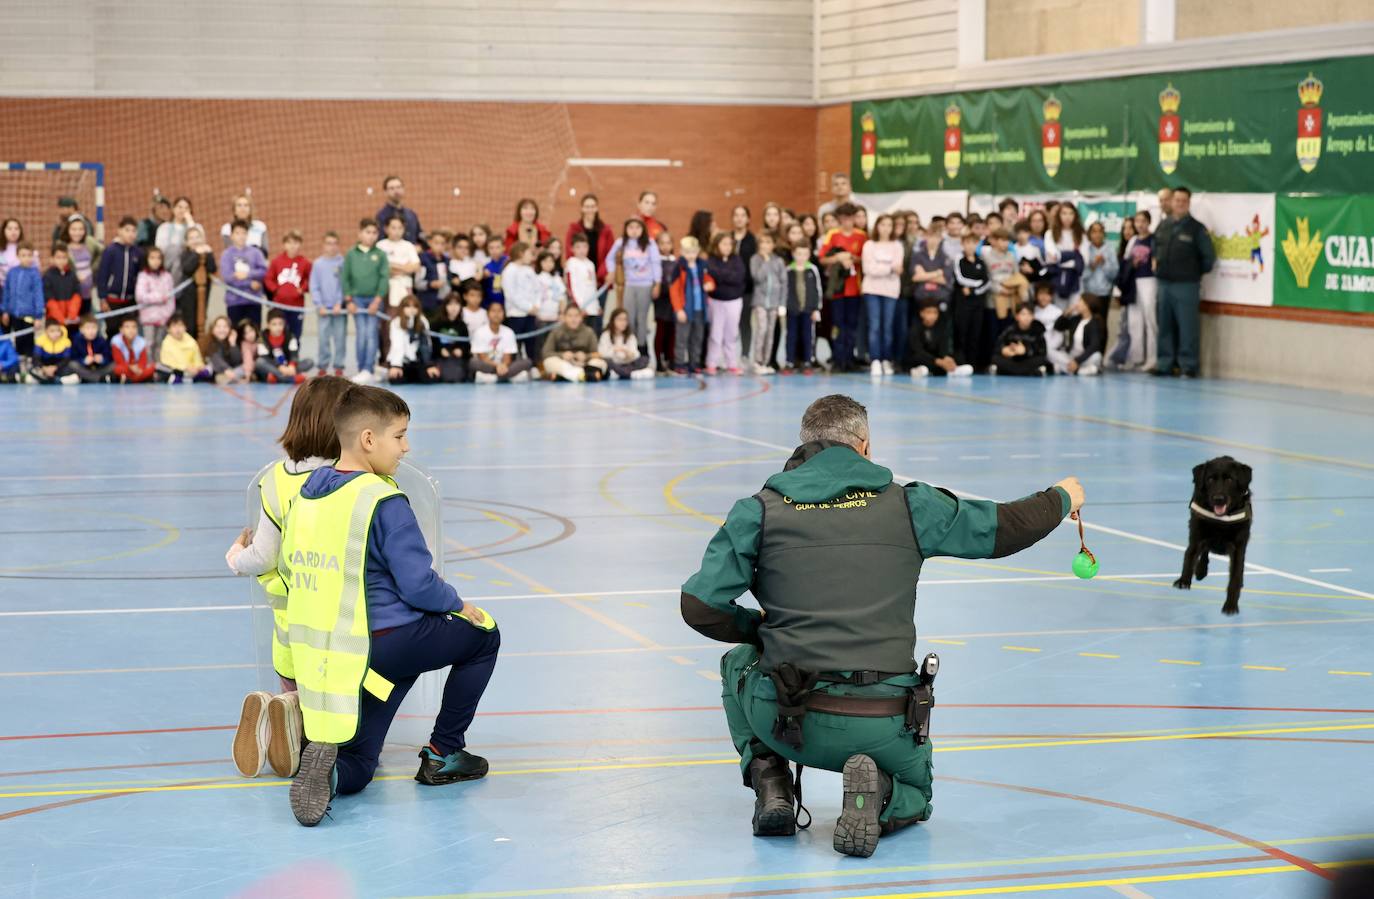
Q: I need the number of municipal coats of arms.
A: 5